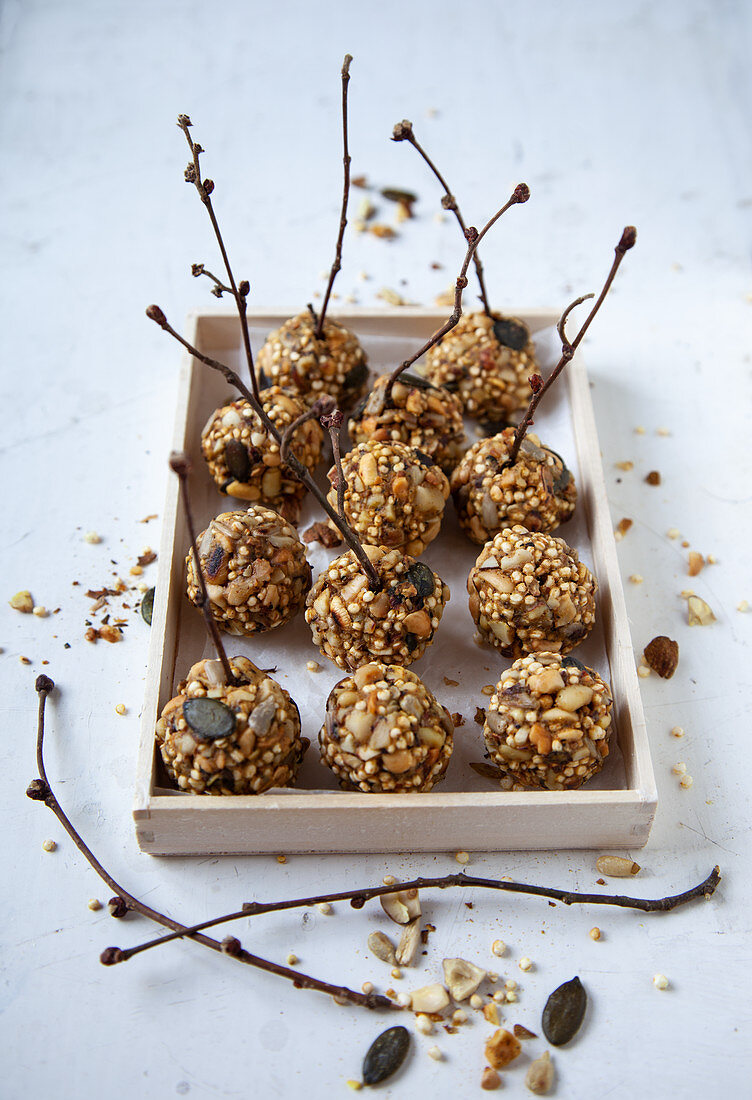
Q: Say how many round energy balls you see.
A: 12